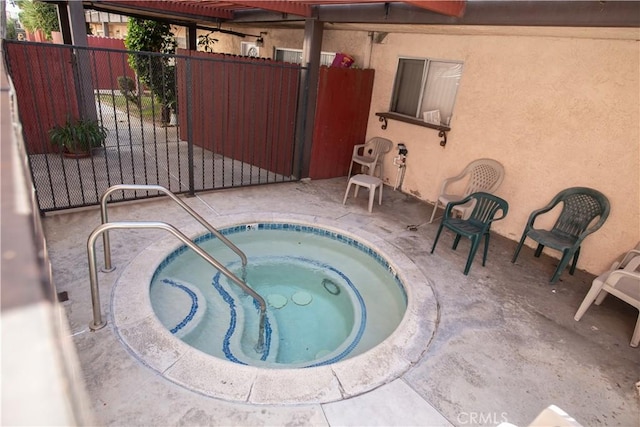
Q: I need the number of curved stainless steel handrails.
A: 2